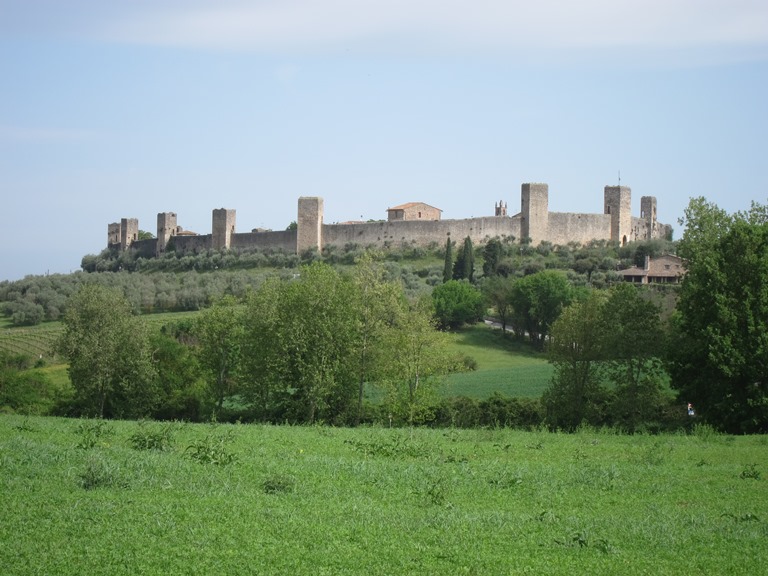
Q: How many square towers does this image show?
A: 8